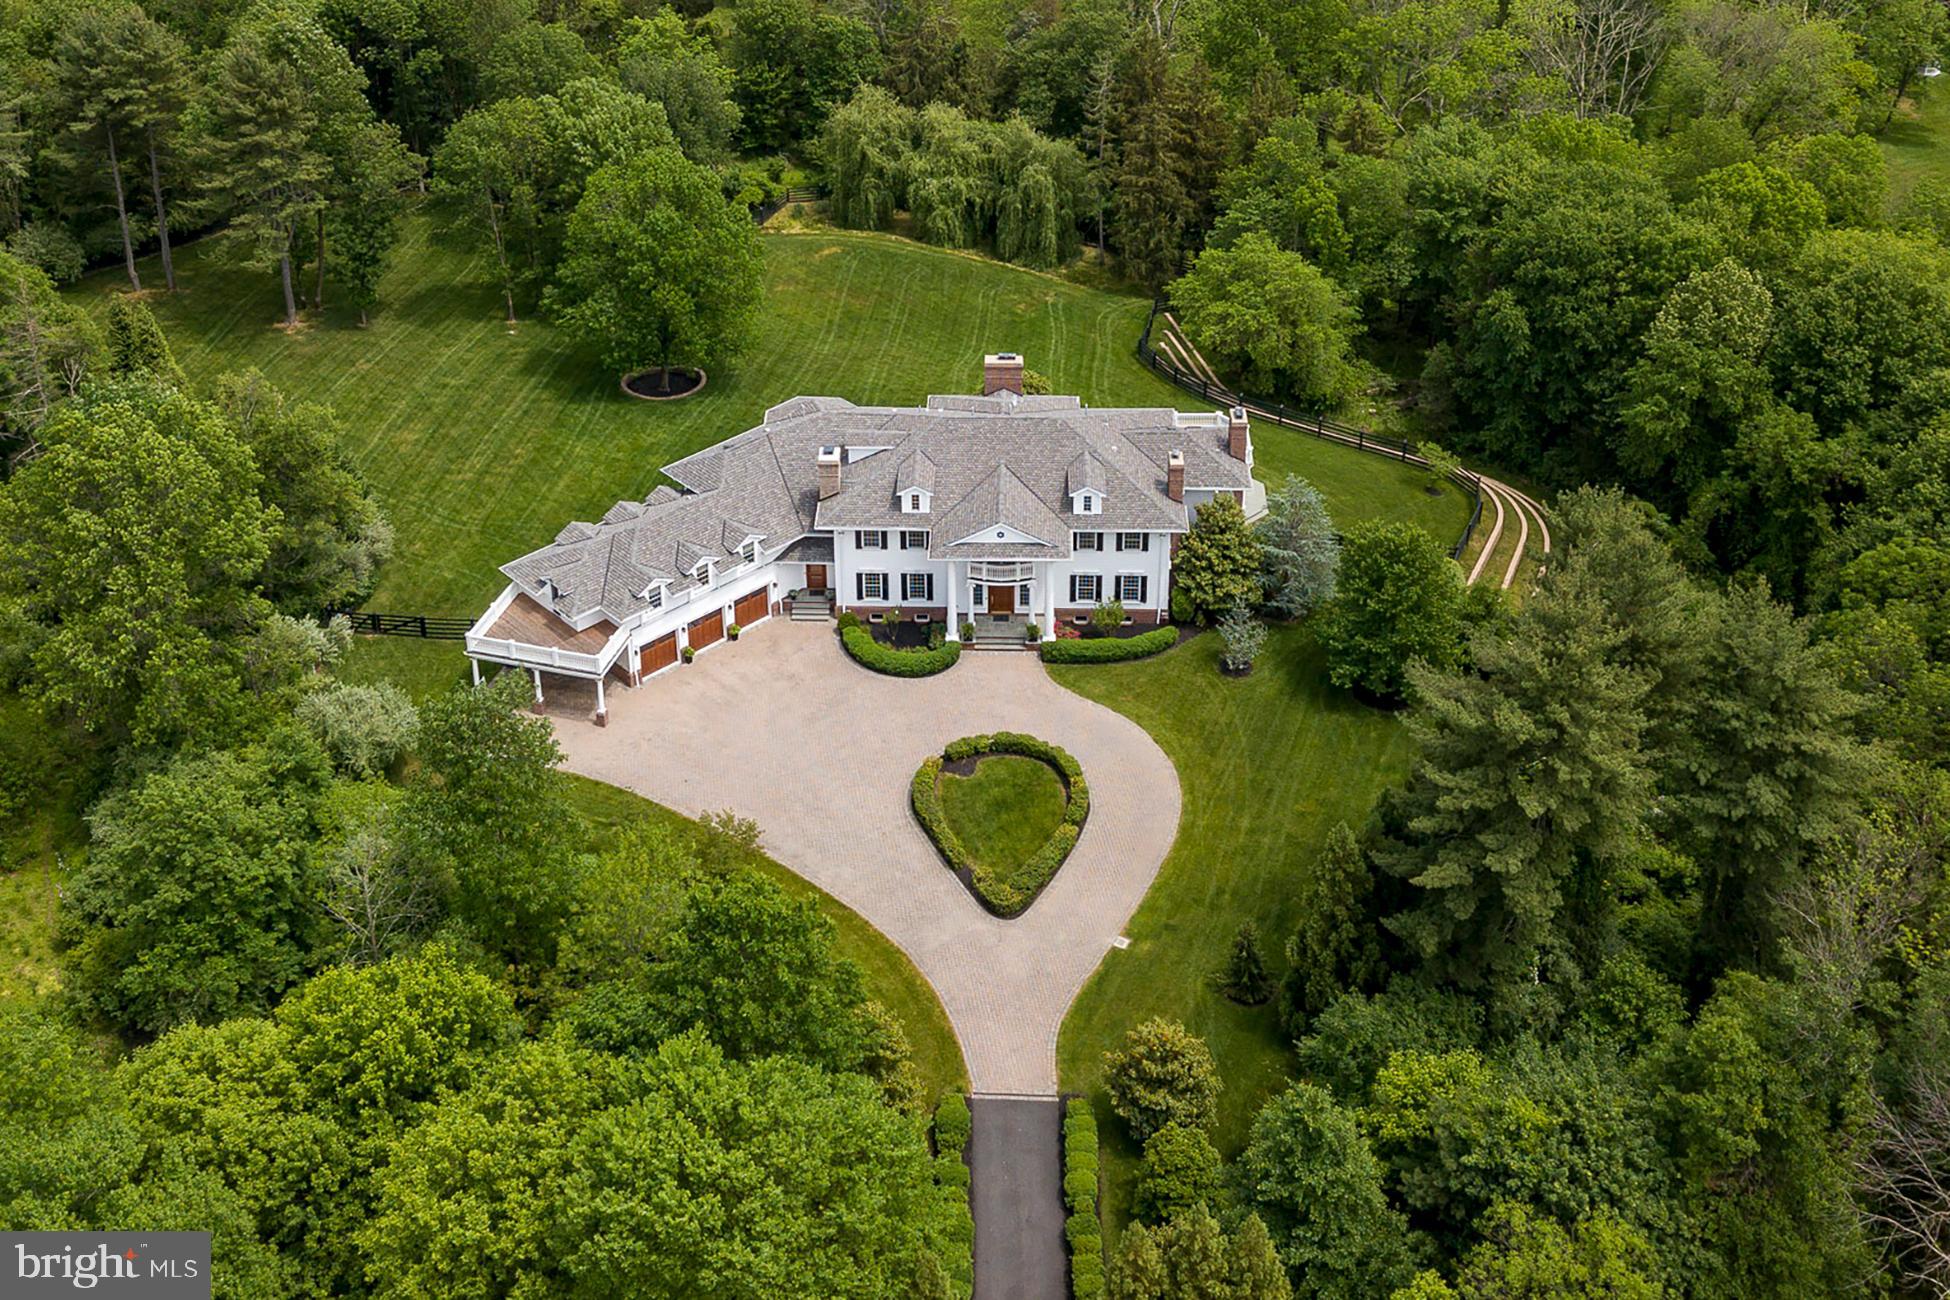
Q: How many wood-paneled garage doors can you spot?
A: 3